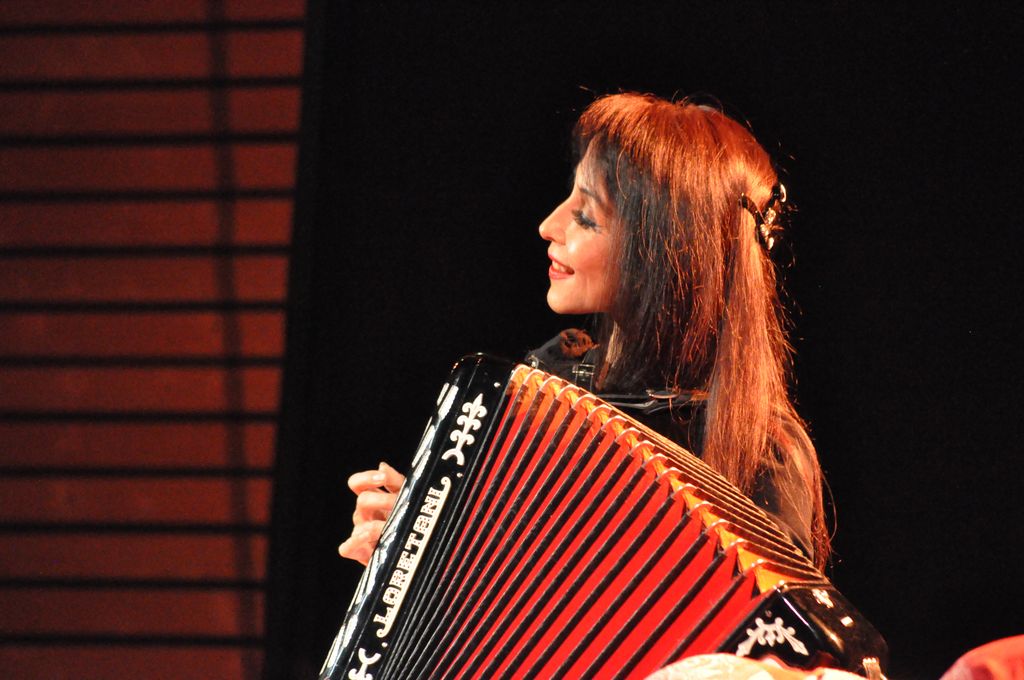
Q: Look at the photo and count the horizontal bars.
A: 12